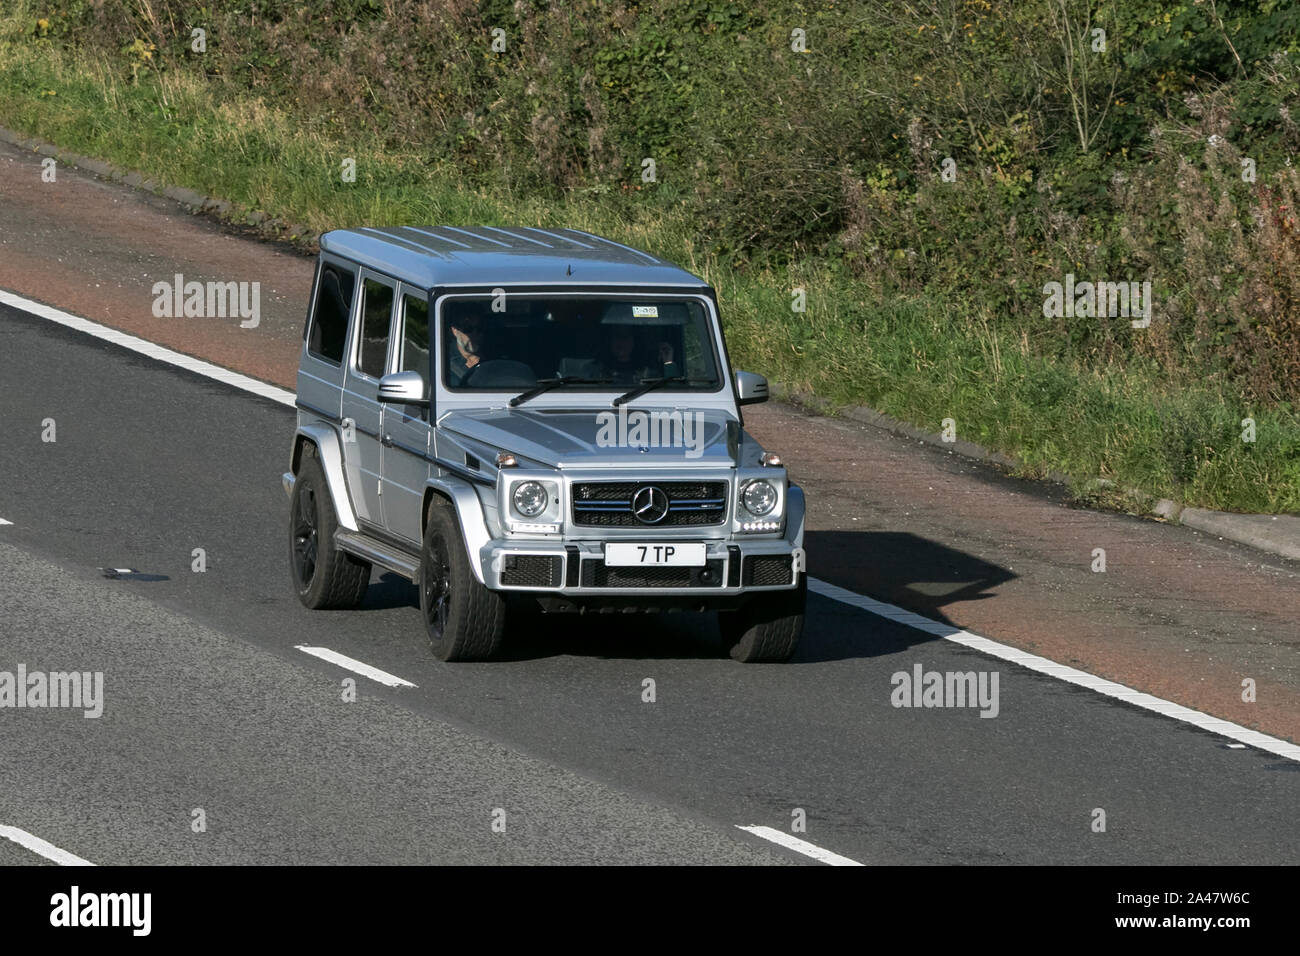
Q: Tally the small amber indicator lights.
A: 2